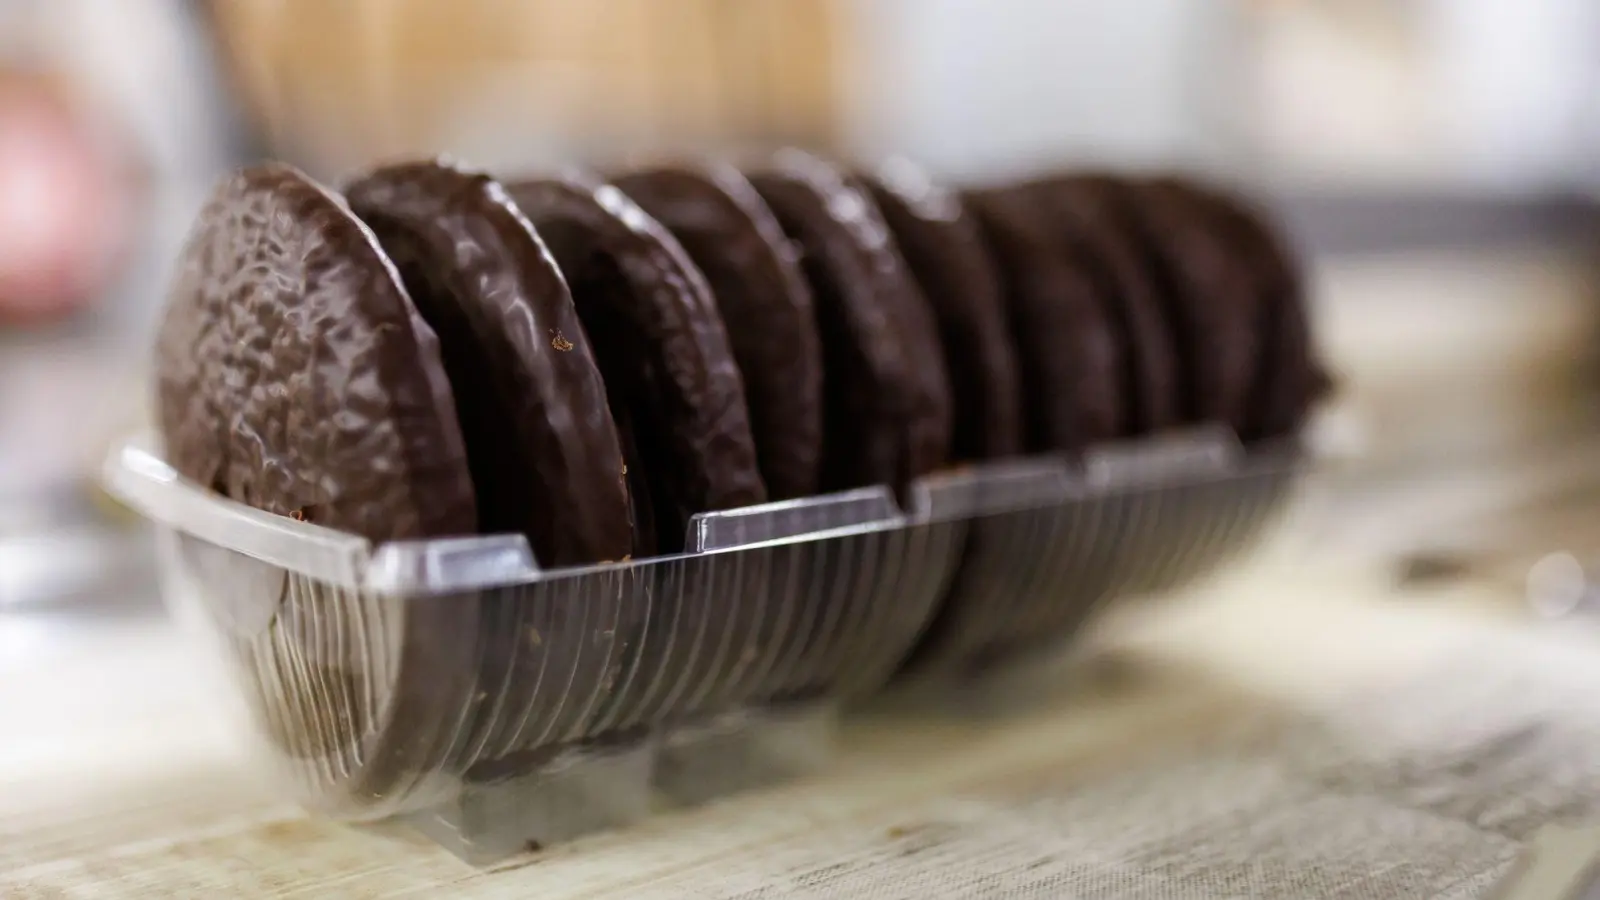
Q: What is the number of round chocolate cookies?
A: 9